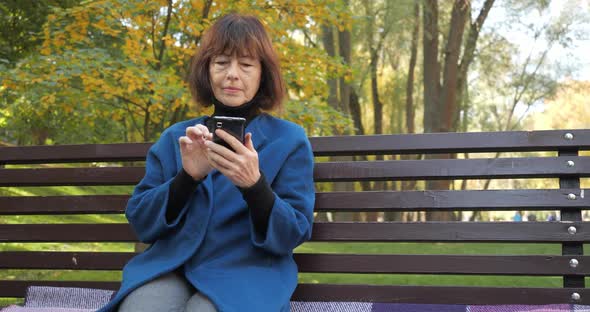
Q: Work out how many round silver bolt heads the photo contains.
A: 6